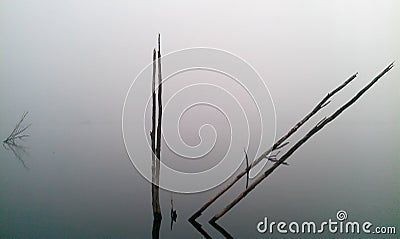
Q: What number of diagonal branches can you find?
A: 2